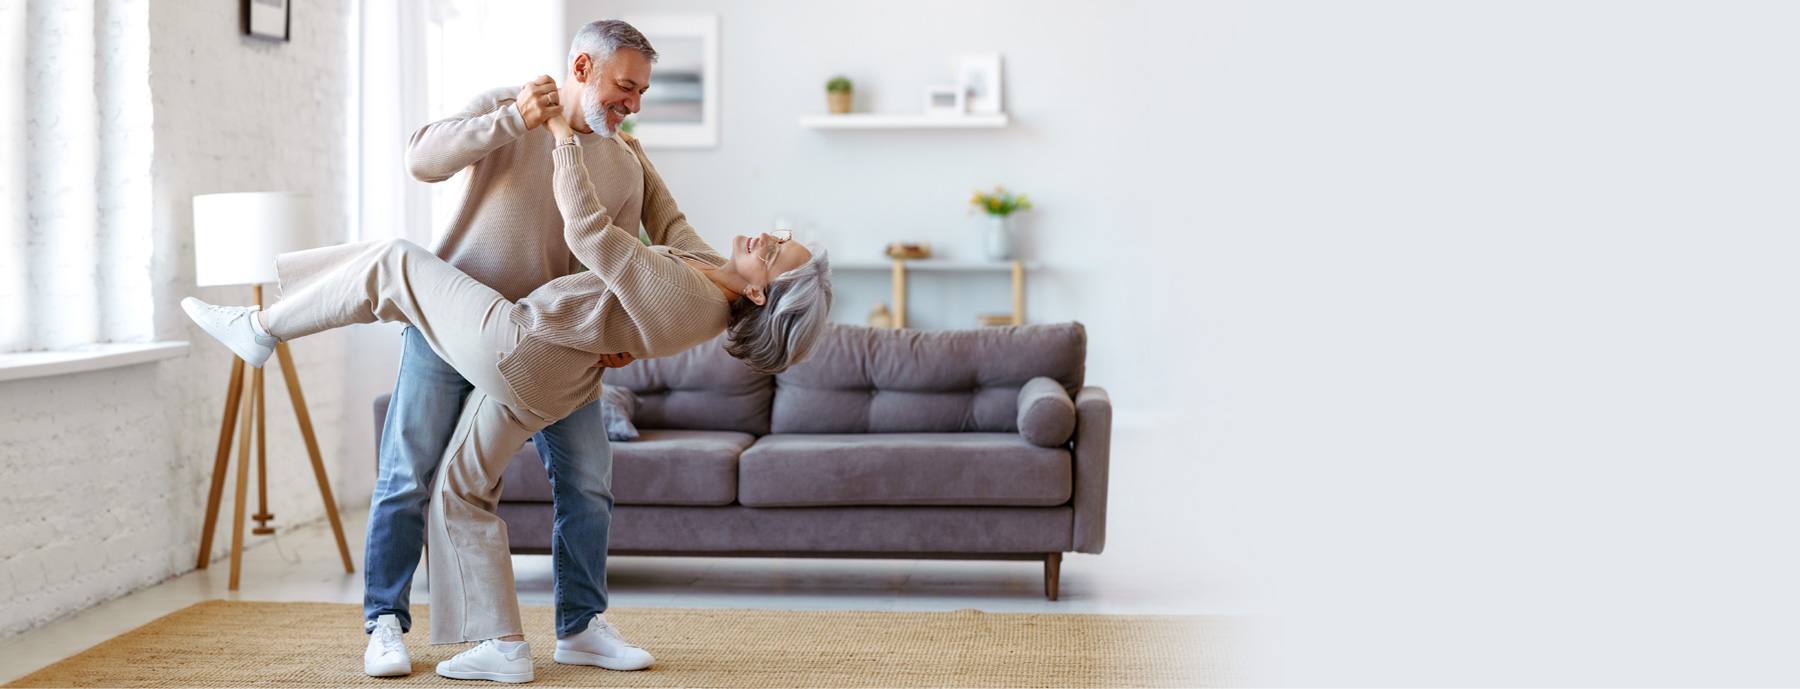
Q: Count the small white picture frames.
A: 2